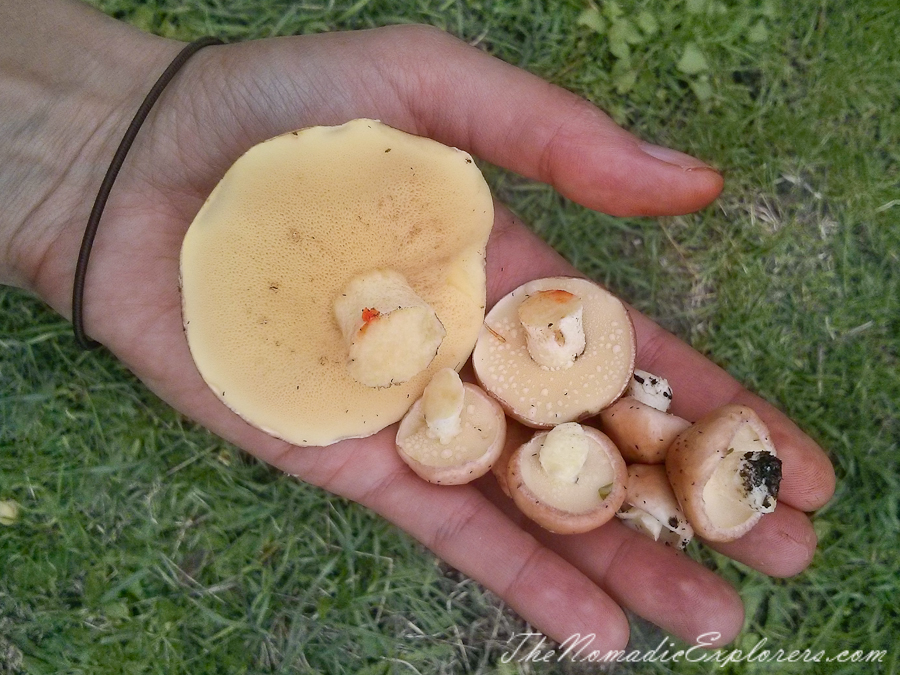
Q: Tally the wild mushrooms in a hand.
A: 8